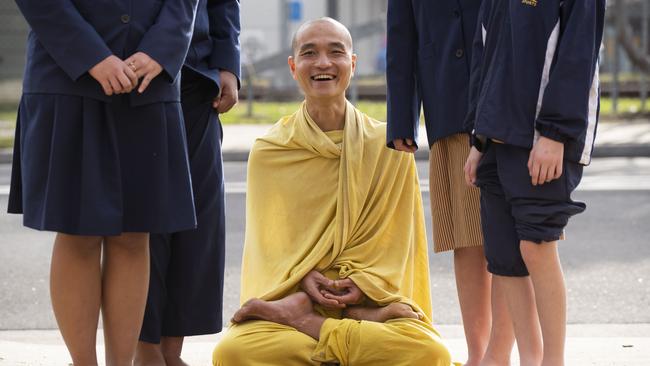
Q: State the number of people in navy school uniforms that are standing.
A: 4